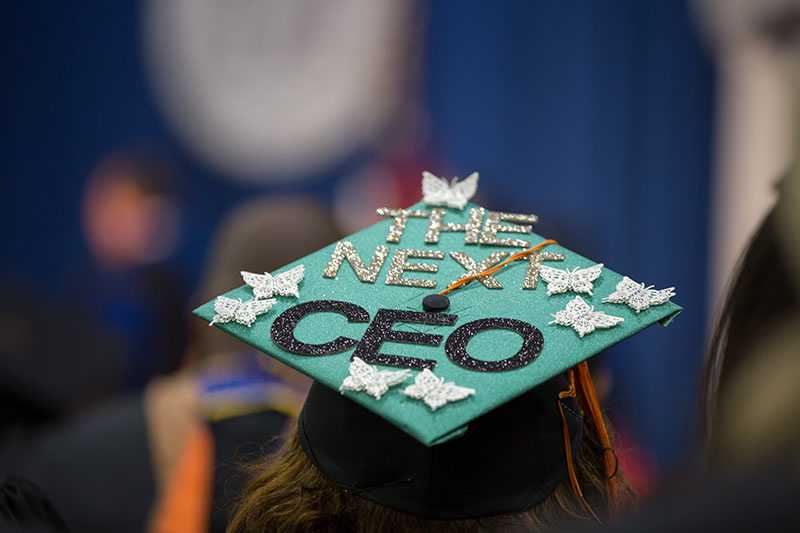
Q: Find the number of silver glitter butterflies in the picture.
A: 0